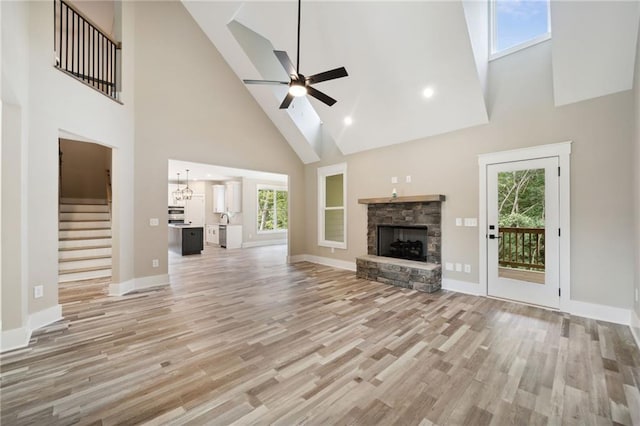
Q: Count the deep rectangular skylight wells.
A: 2